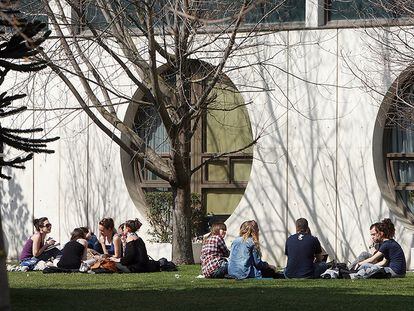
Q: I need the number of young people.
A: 11